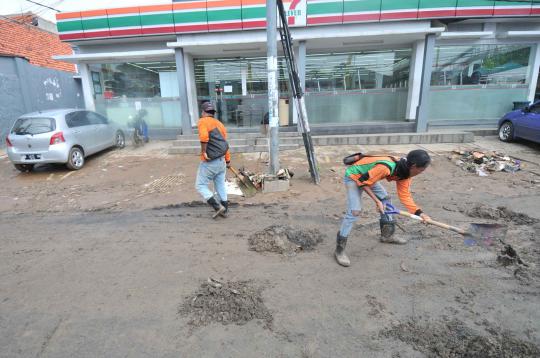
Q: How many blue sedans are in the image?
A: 1